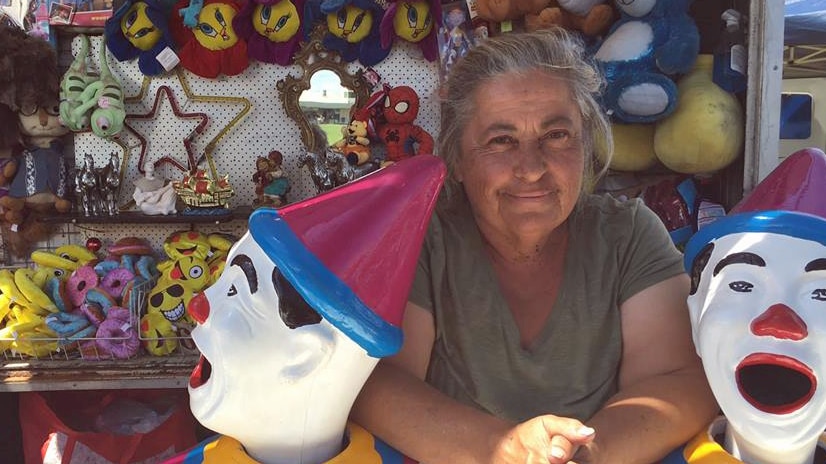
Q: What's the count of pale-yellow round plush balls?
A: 2